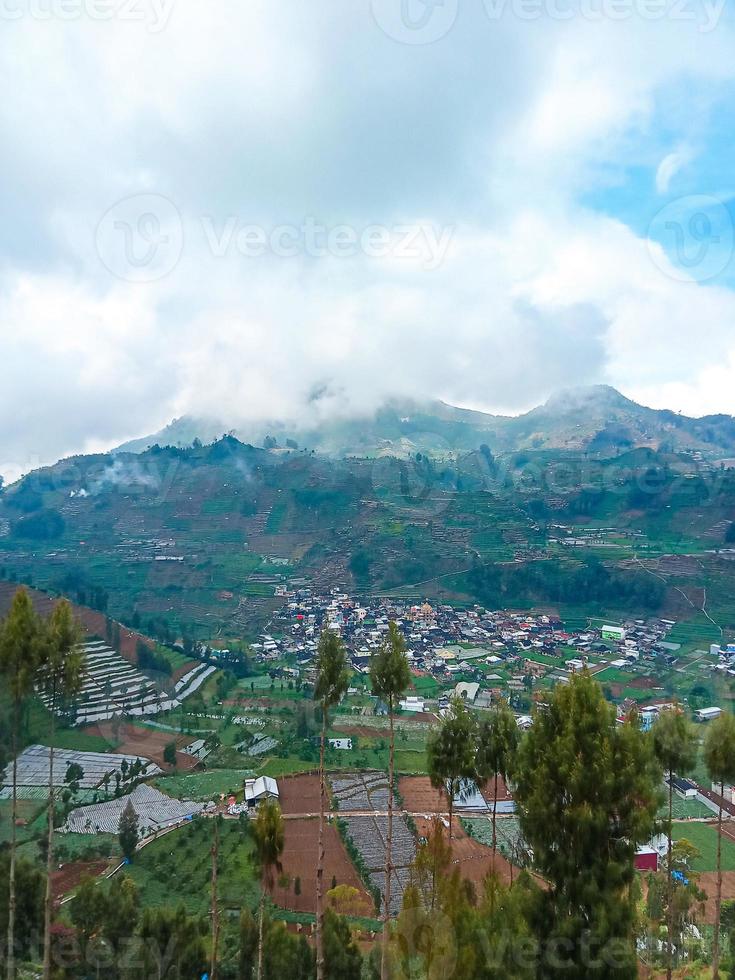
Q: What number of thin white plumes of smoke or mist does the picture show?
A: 2